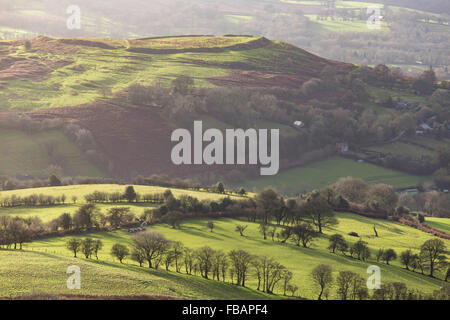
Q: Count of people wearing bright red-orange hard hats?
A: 0